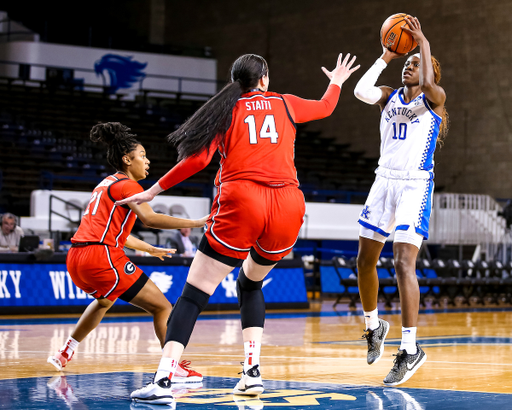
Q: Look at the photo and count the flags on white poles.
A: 0